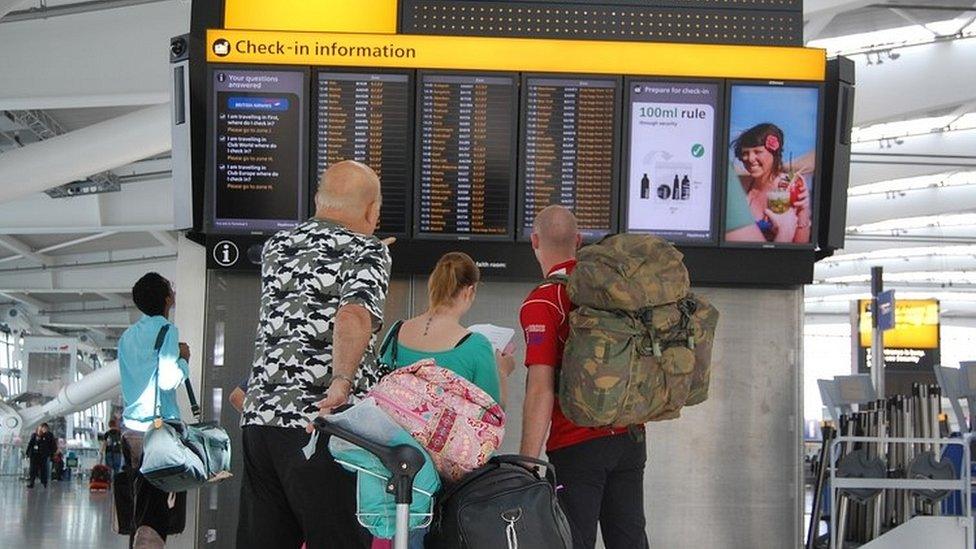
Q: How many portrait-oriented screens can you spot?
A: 6